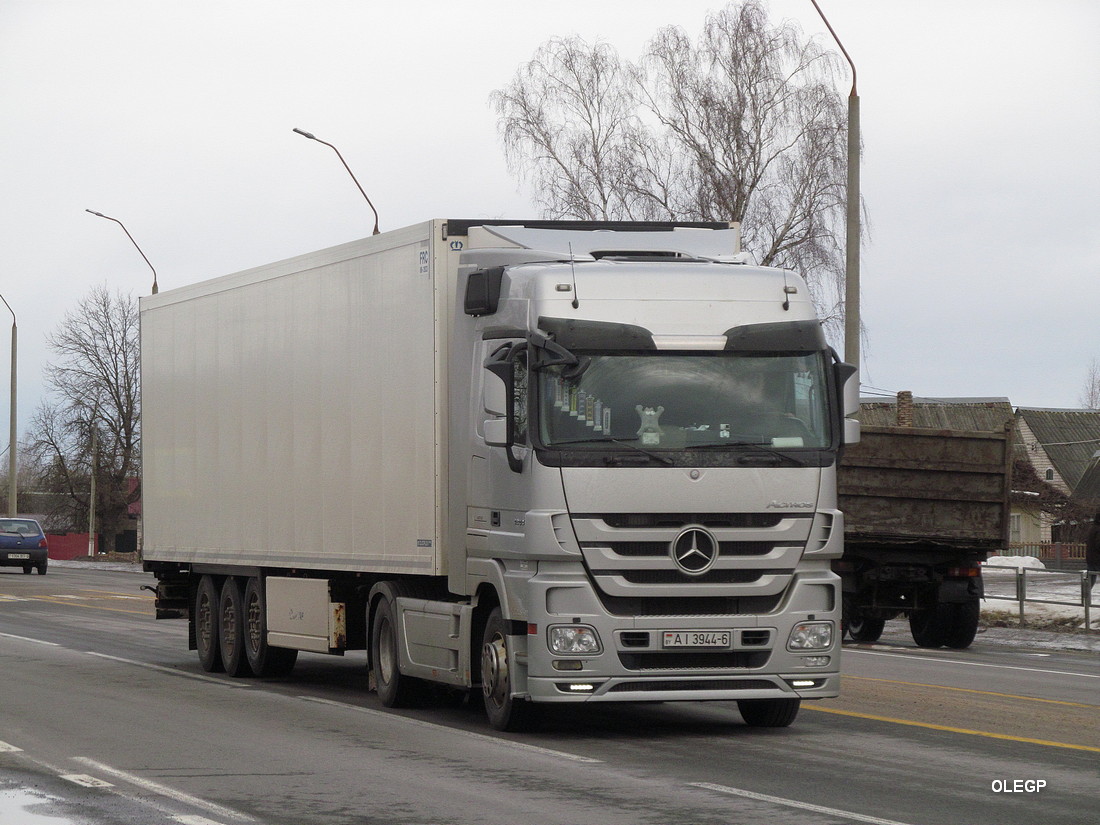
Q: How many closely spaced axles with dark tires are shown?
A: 3